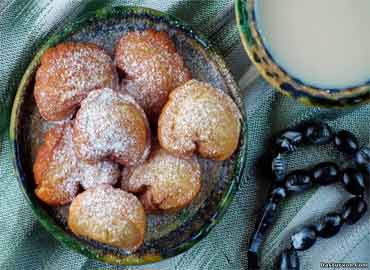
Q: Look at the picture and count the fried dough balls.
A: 7